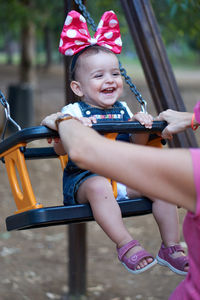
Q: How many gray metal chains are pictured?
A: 2